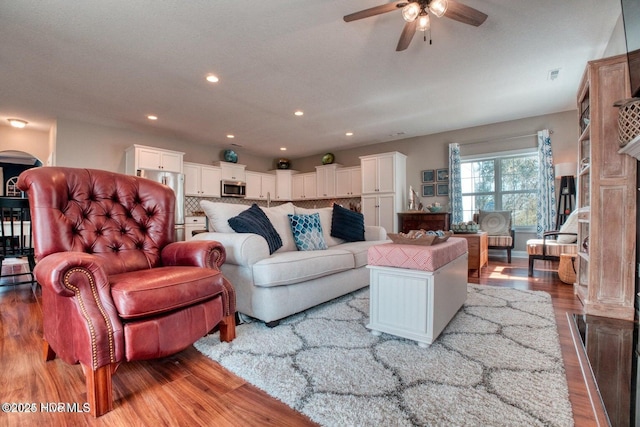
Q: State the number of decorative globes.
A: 3